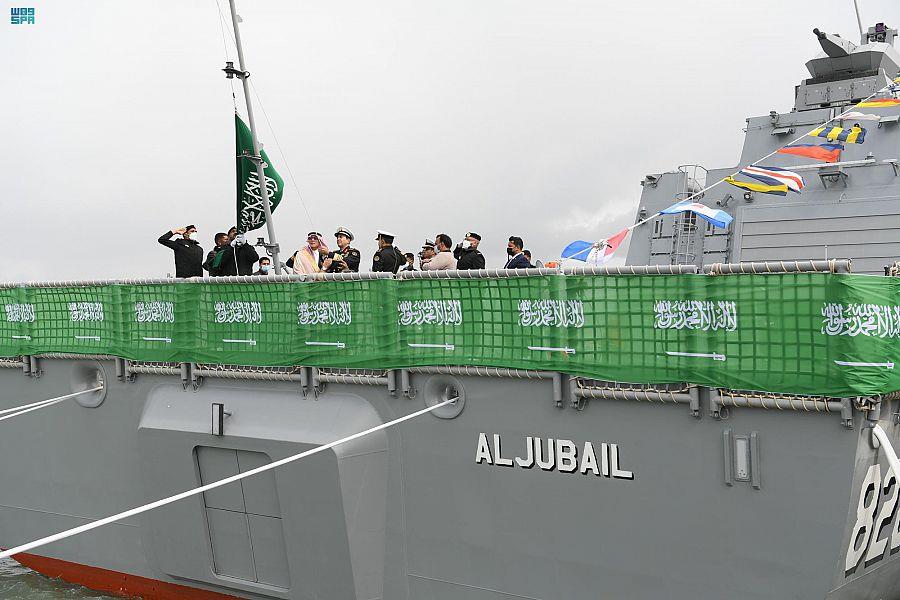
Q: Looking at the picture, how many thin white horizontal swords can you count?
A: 9